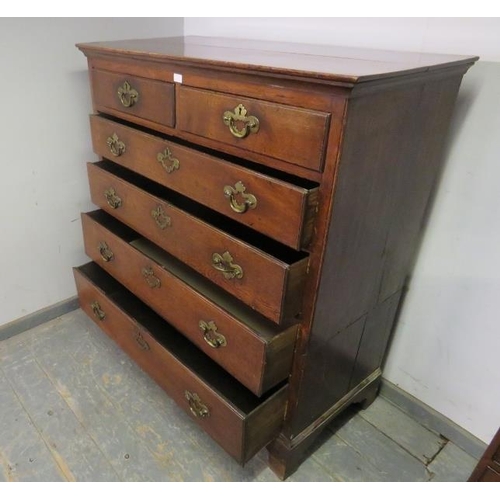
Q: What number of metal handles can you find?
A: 10